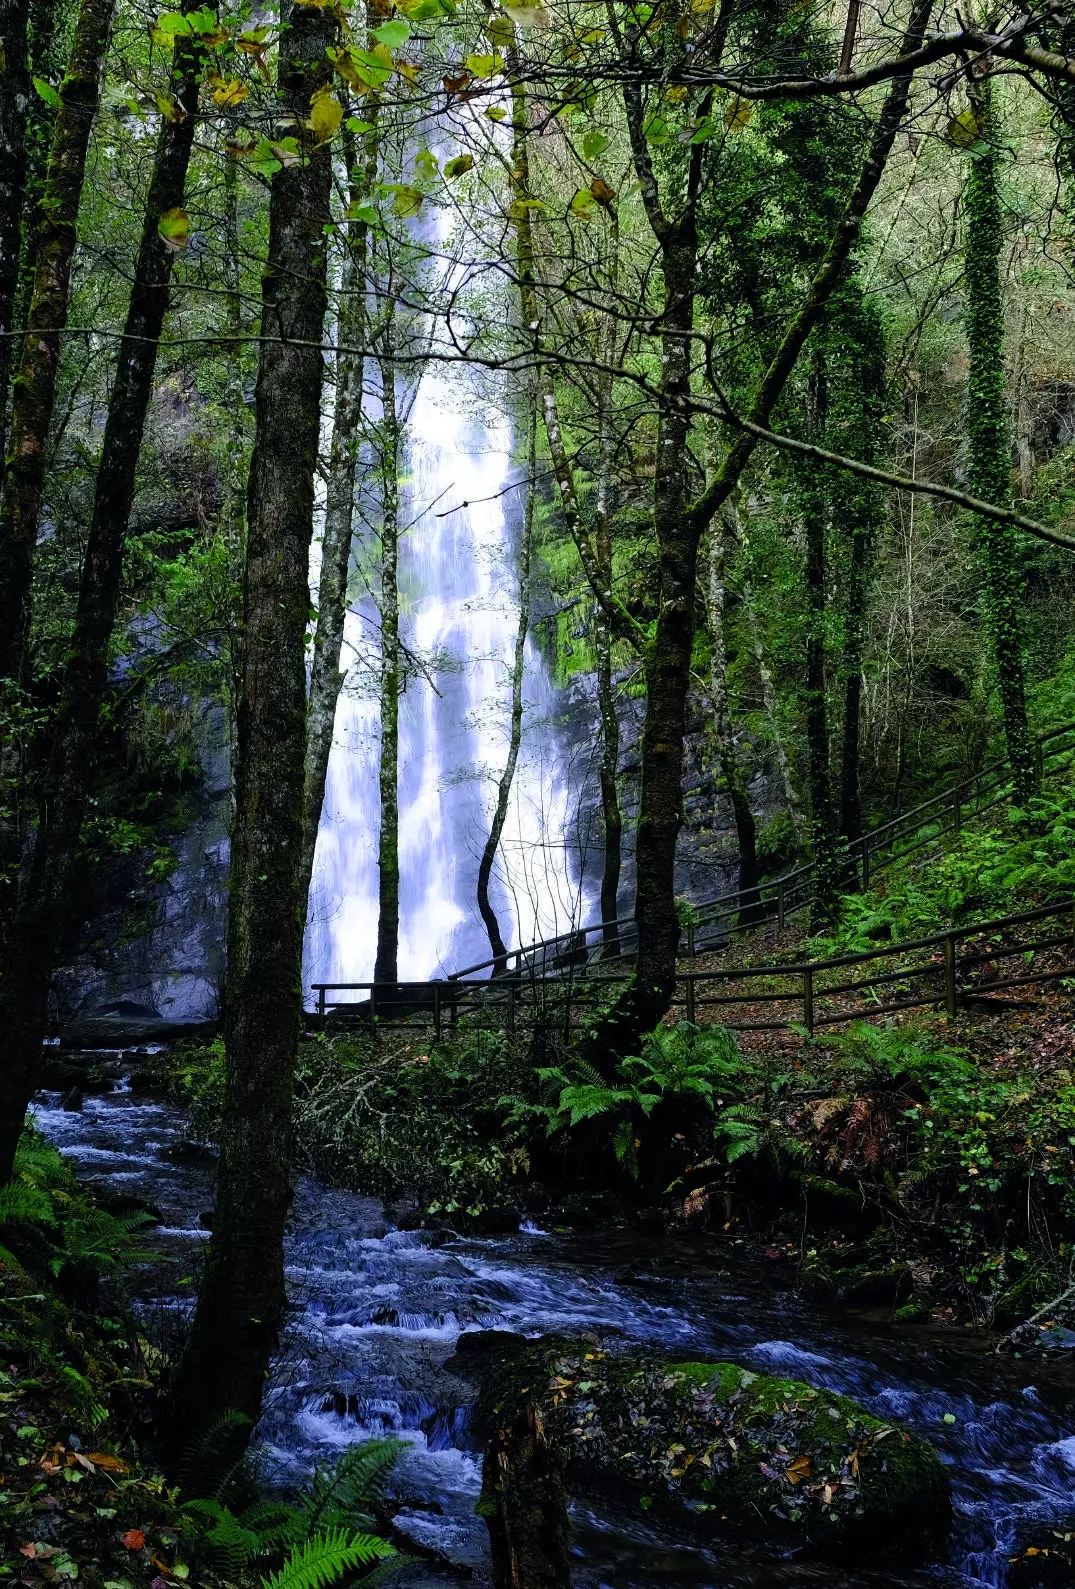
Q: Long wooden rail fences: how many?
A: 2